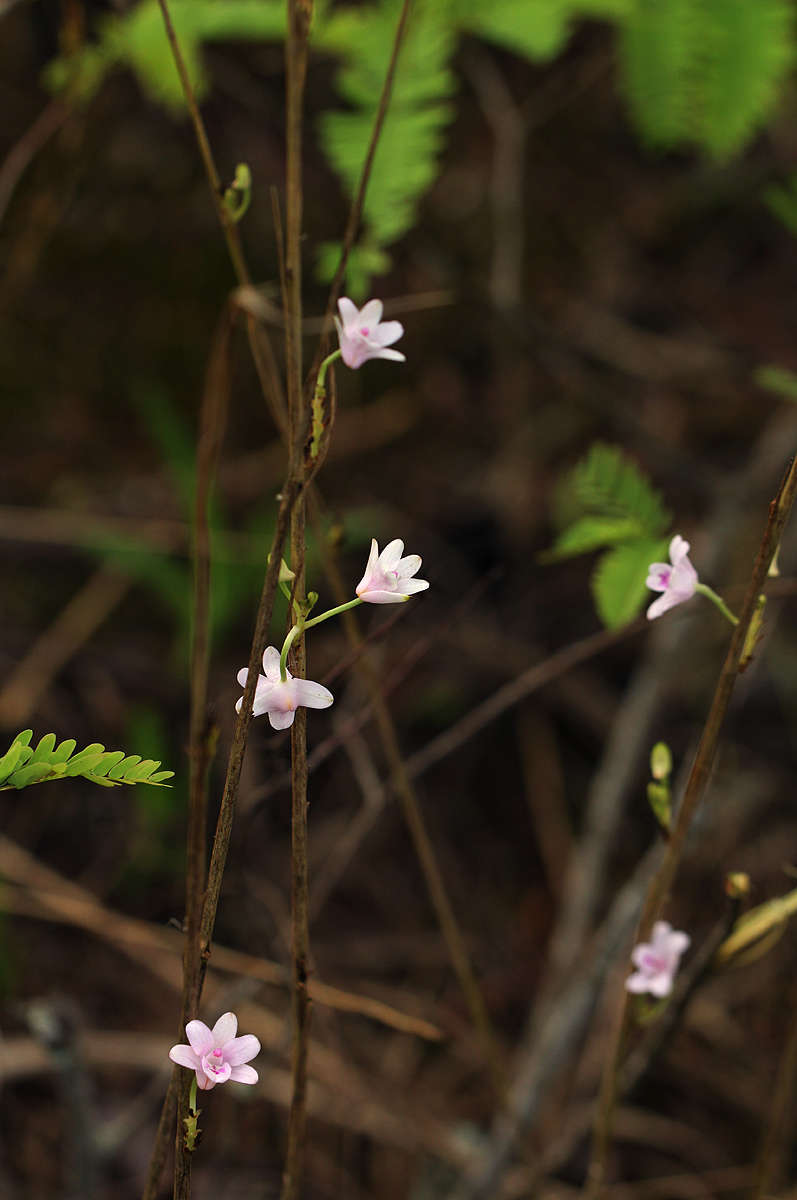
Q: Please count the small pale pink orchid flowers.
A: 6